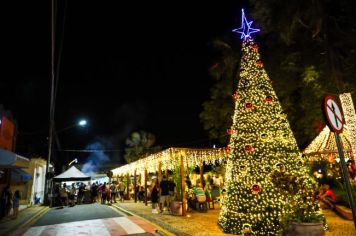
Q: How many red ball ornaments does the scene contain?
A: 9